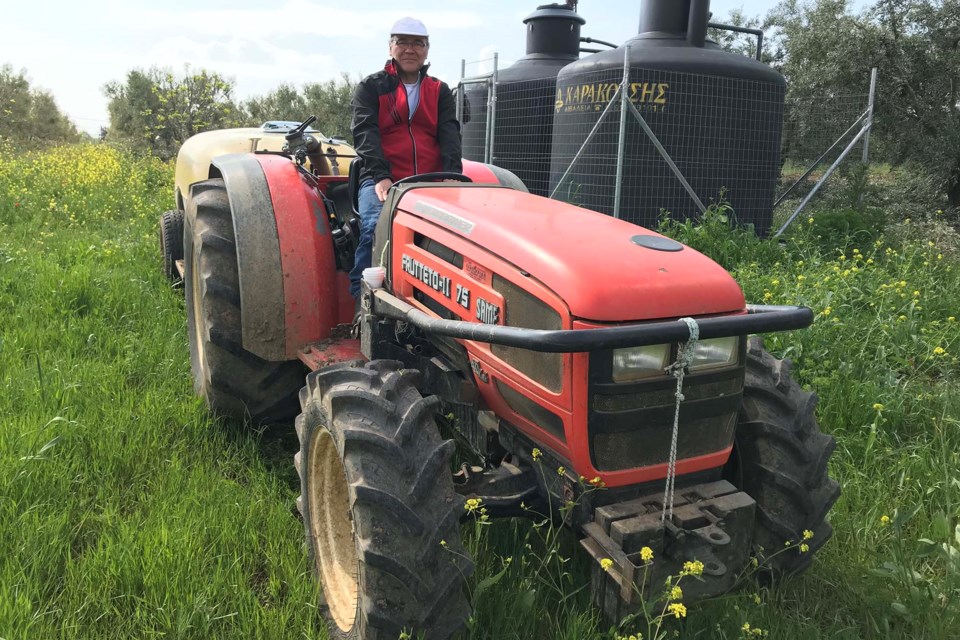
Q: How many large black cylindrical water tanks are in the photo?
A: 2